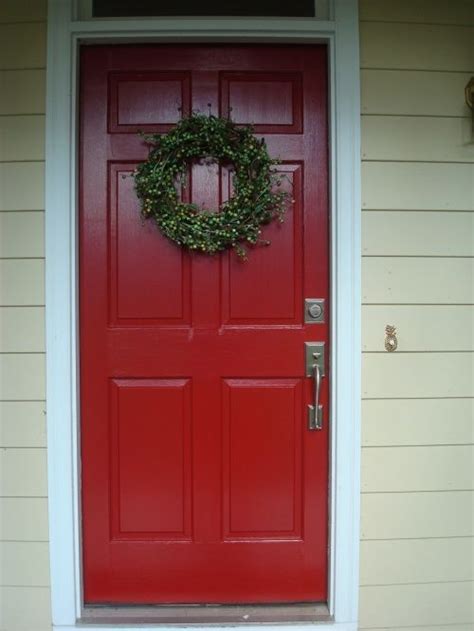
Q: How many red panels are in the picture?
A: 6